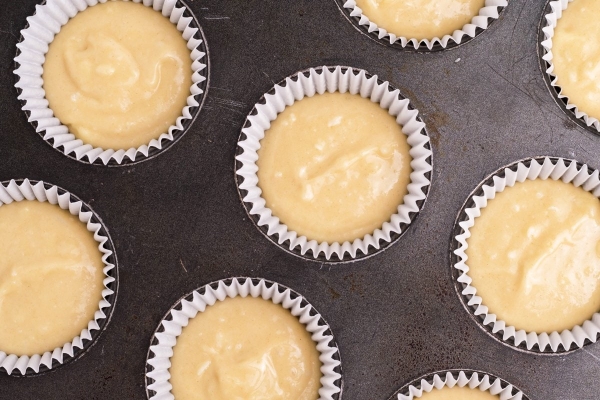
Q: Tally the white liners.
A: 8